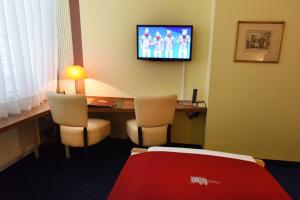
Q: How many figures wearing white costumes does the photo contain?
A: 4